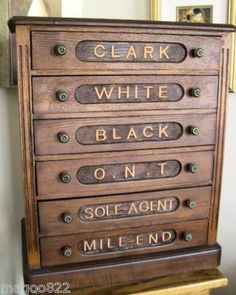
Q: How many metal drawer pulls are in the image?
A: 12